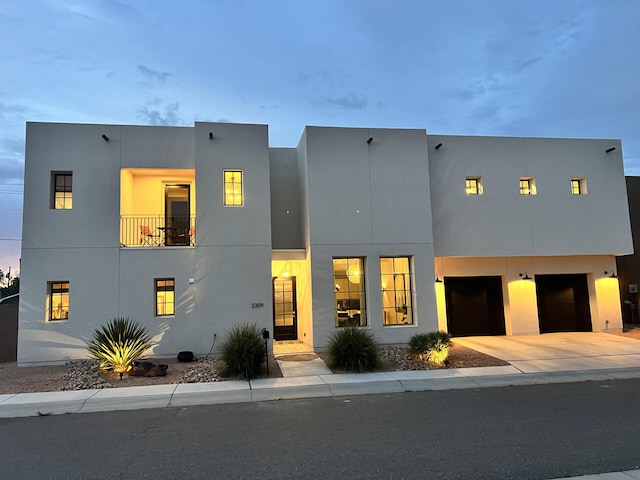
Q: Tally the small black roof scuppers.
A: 5